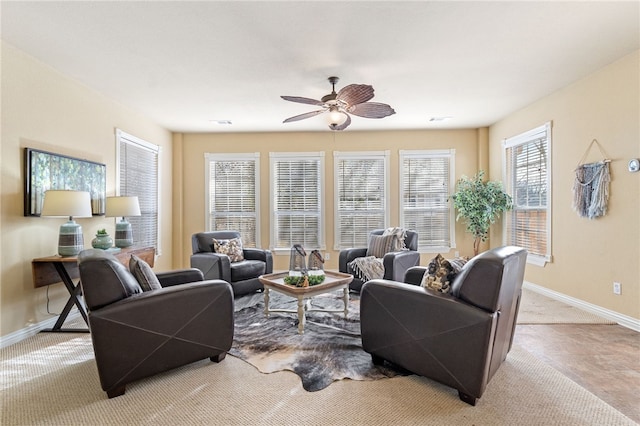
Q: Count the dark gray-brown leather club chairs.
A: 4